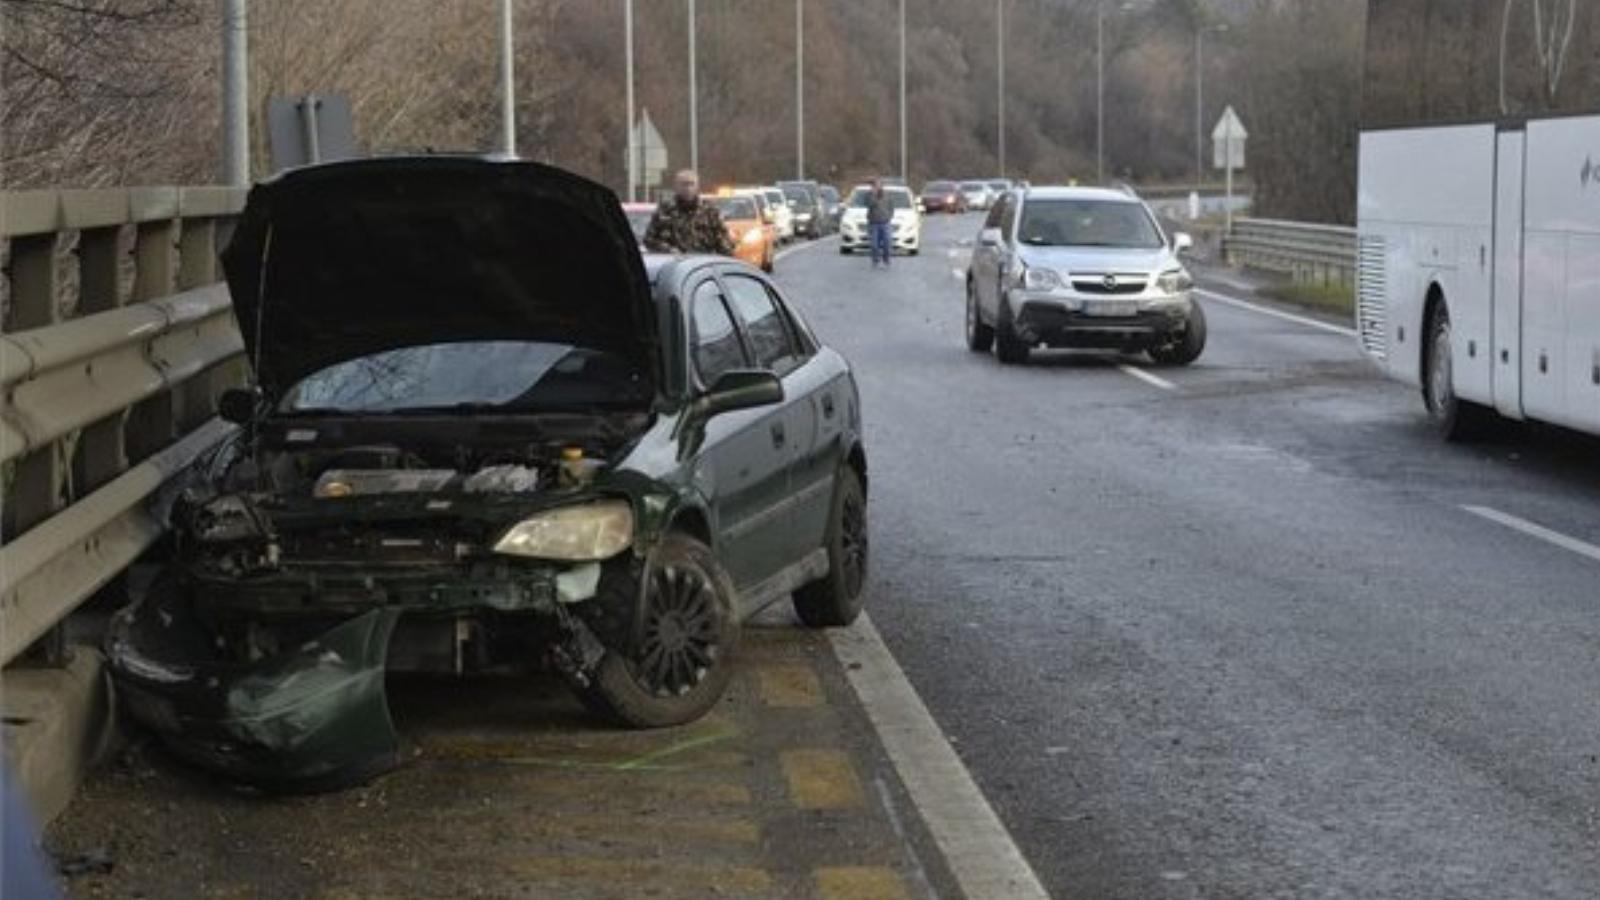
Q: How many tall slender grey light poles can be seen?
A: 9